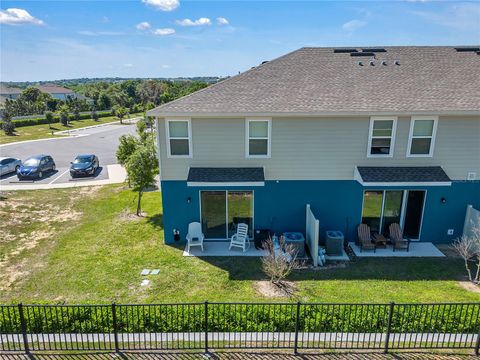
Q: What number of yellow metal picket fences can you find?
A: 0